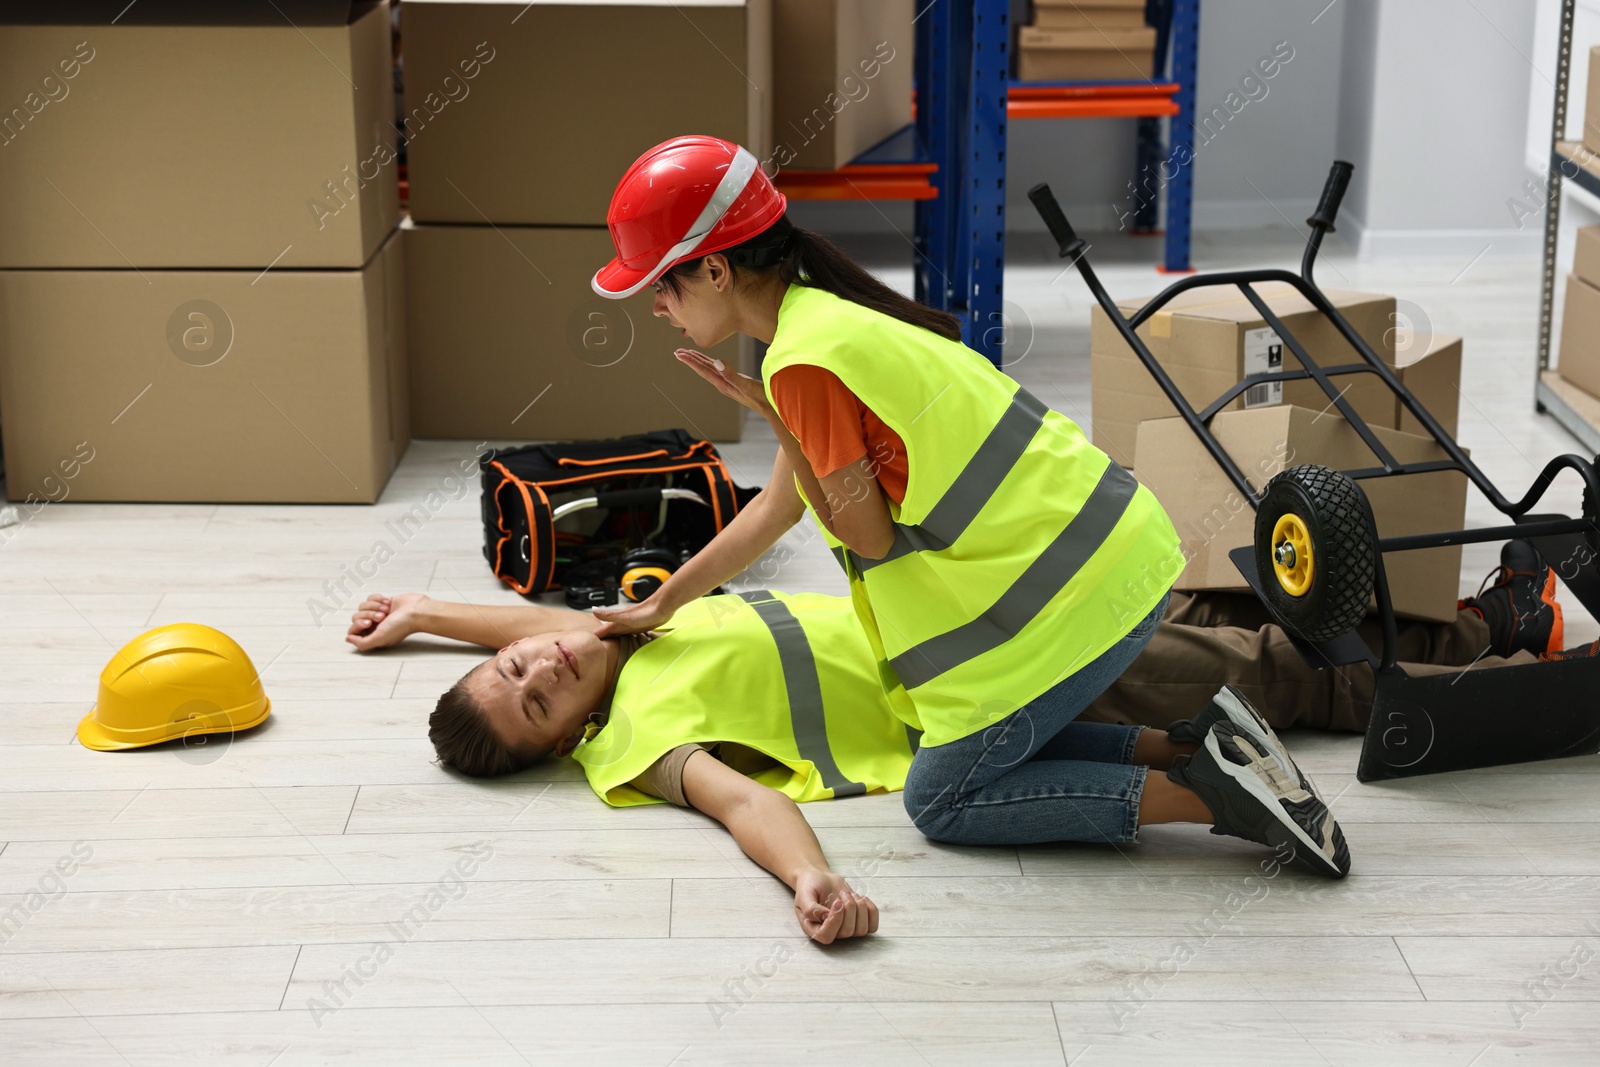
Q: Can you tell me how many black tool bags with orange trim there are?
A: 1